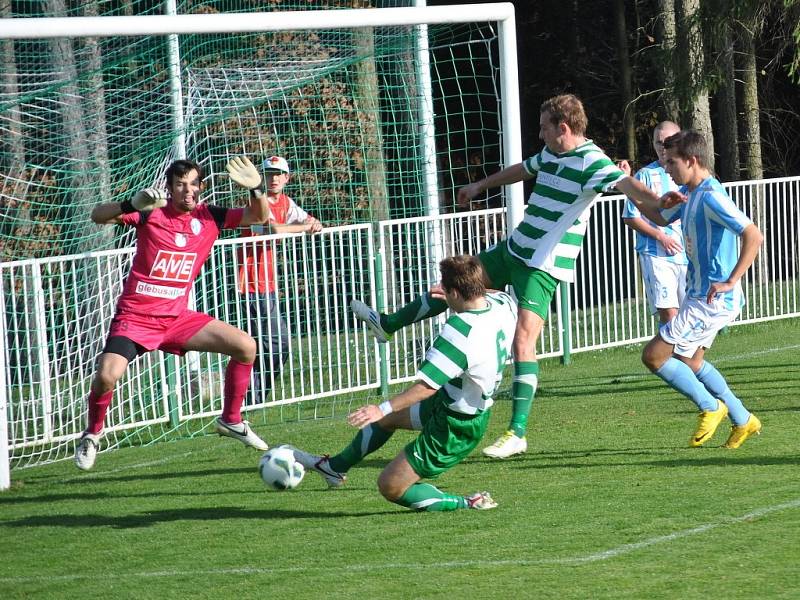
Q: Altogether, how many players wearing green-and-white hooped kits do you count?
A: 2